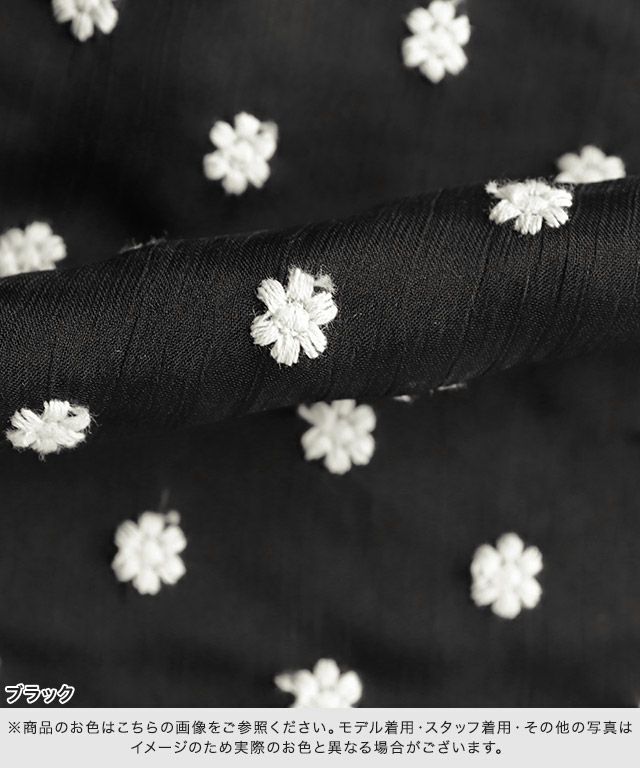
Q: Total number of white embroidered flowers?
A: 12